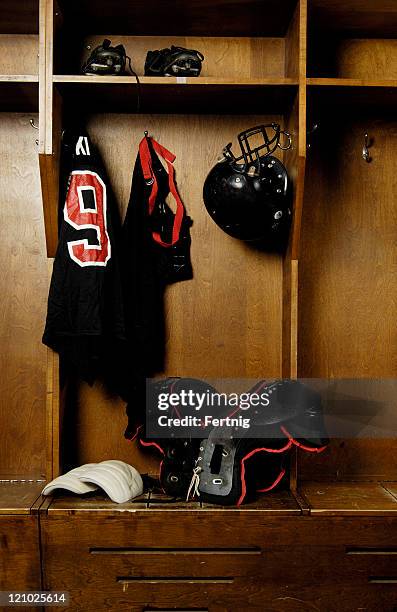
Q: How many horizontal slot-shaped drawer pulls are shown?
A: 5